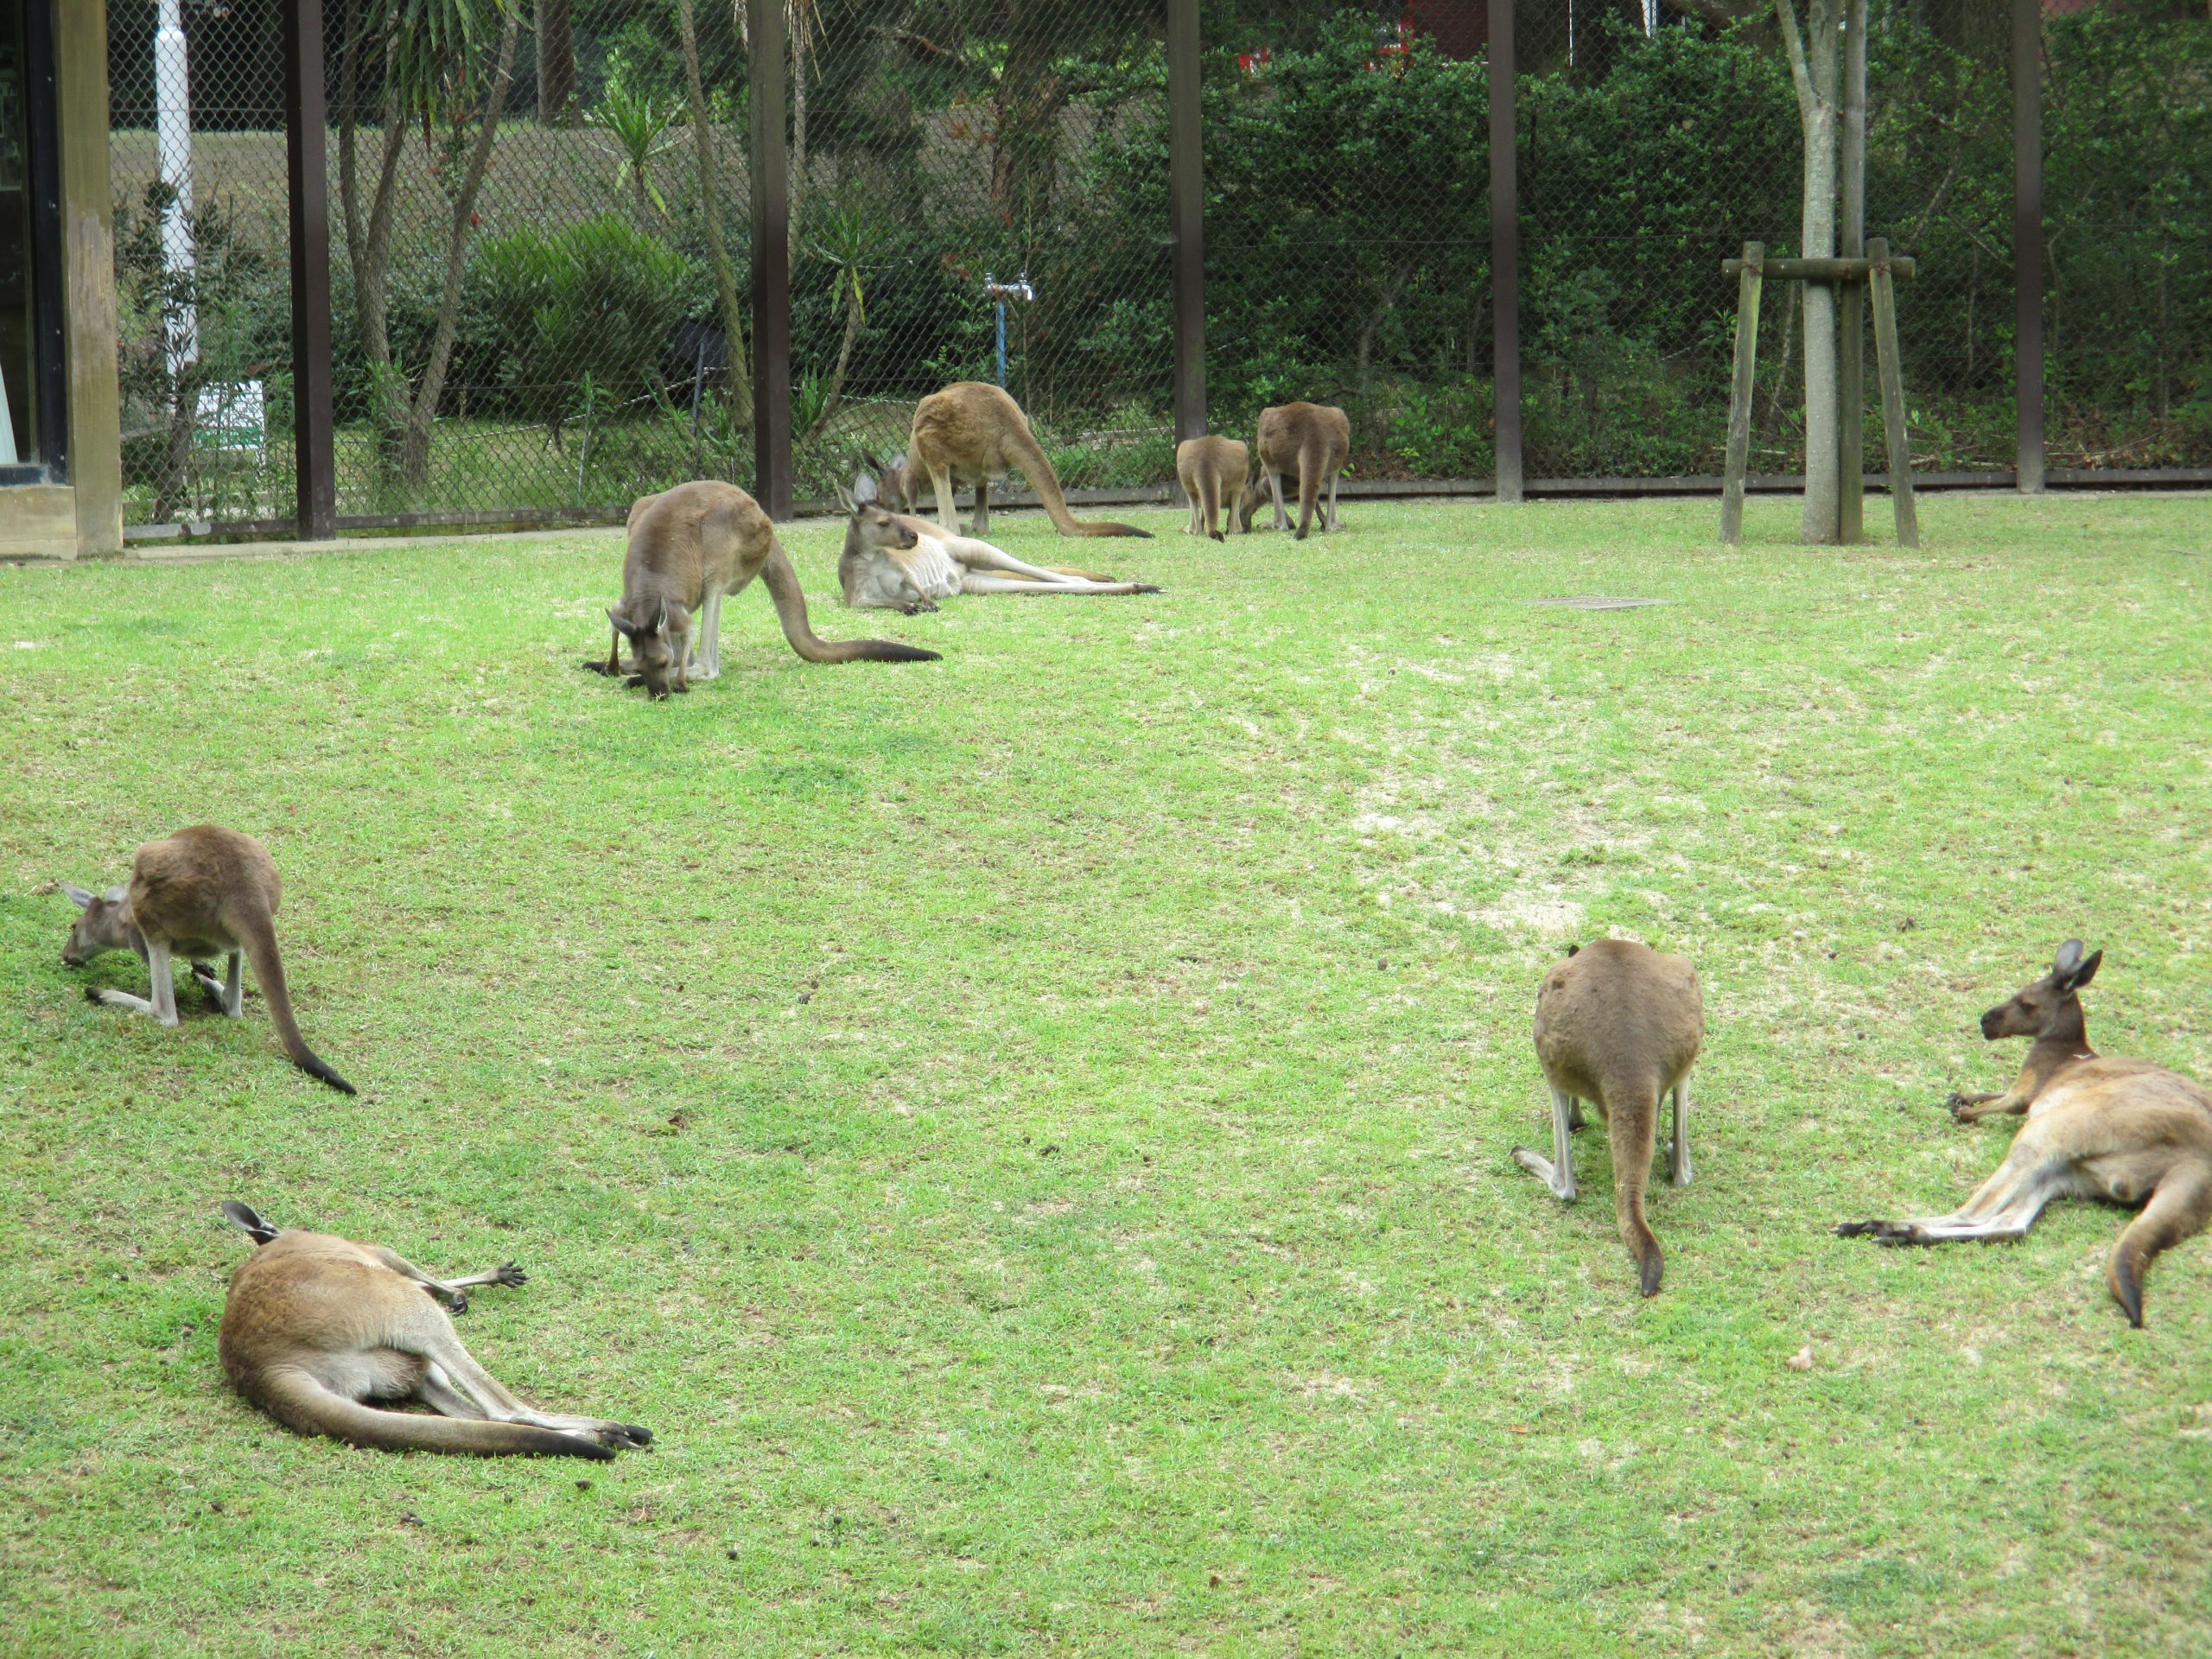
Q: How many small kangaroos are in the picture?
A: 1